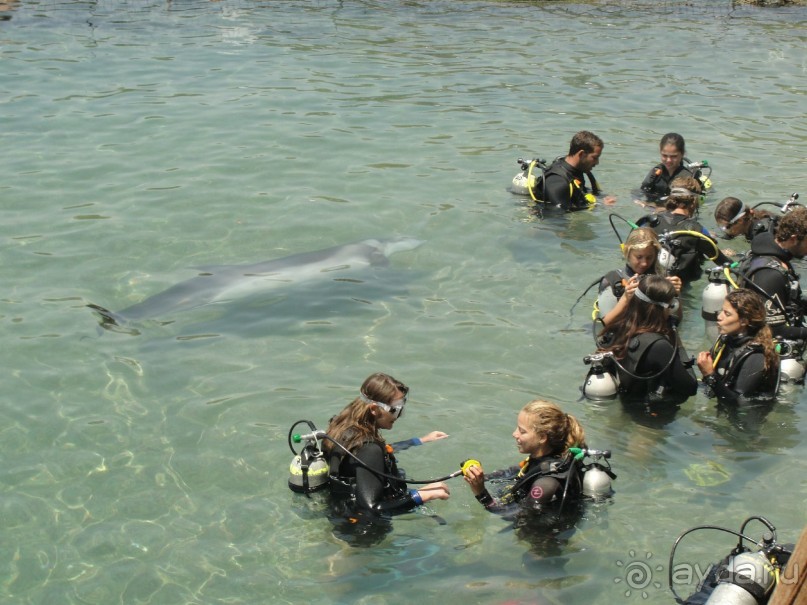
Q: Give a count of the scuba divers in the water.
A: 10